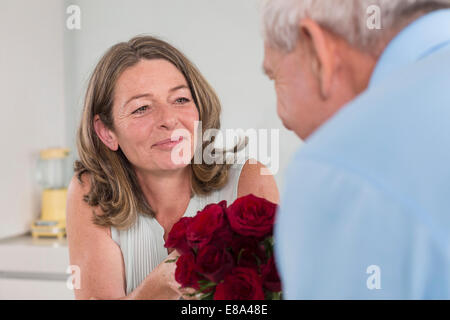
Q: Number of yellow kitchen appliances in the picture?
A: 1